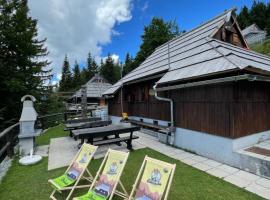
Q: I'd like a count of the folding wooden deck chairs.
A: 3